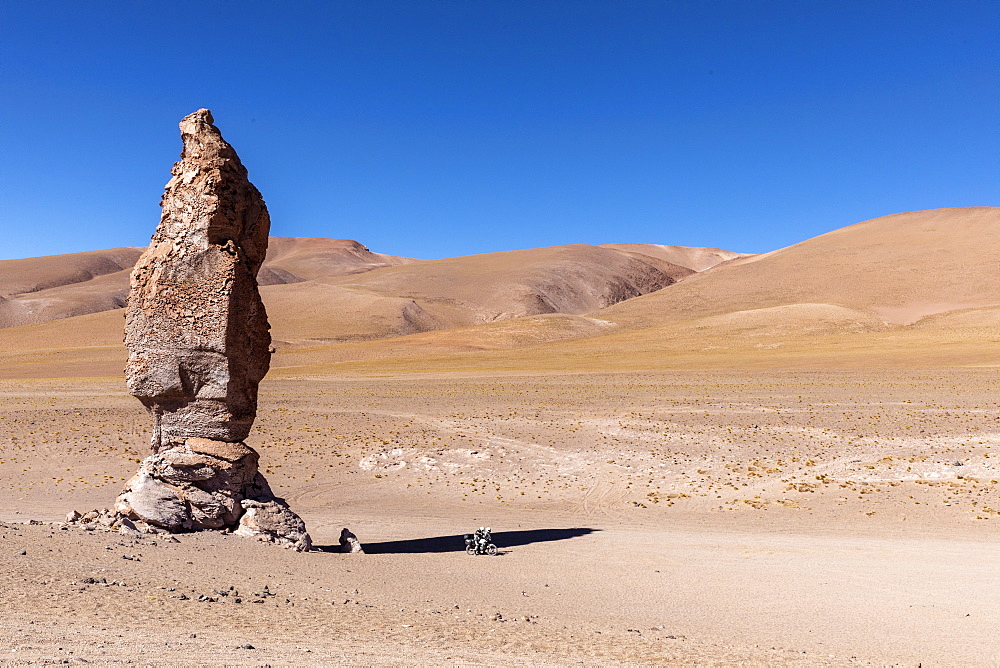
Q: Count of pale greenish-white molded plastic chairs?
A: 0